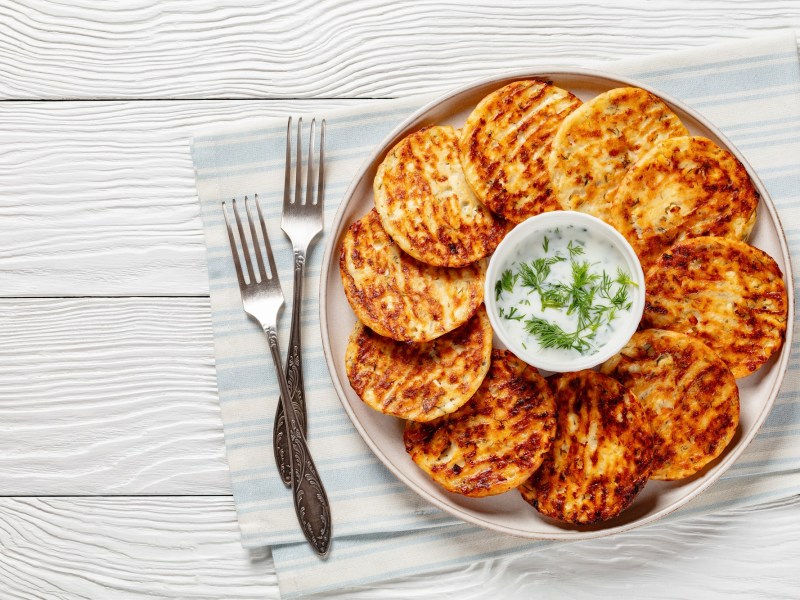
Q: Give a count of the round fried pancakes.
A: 10